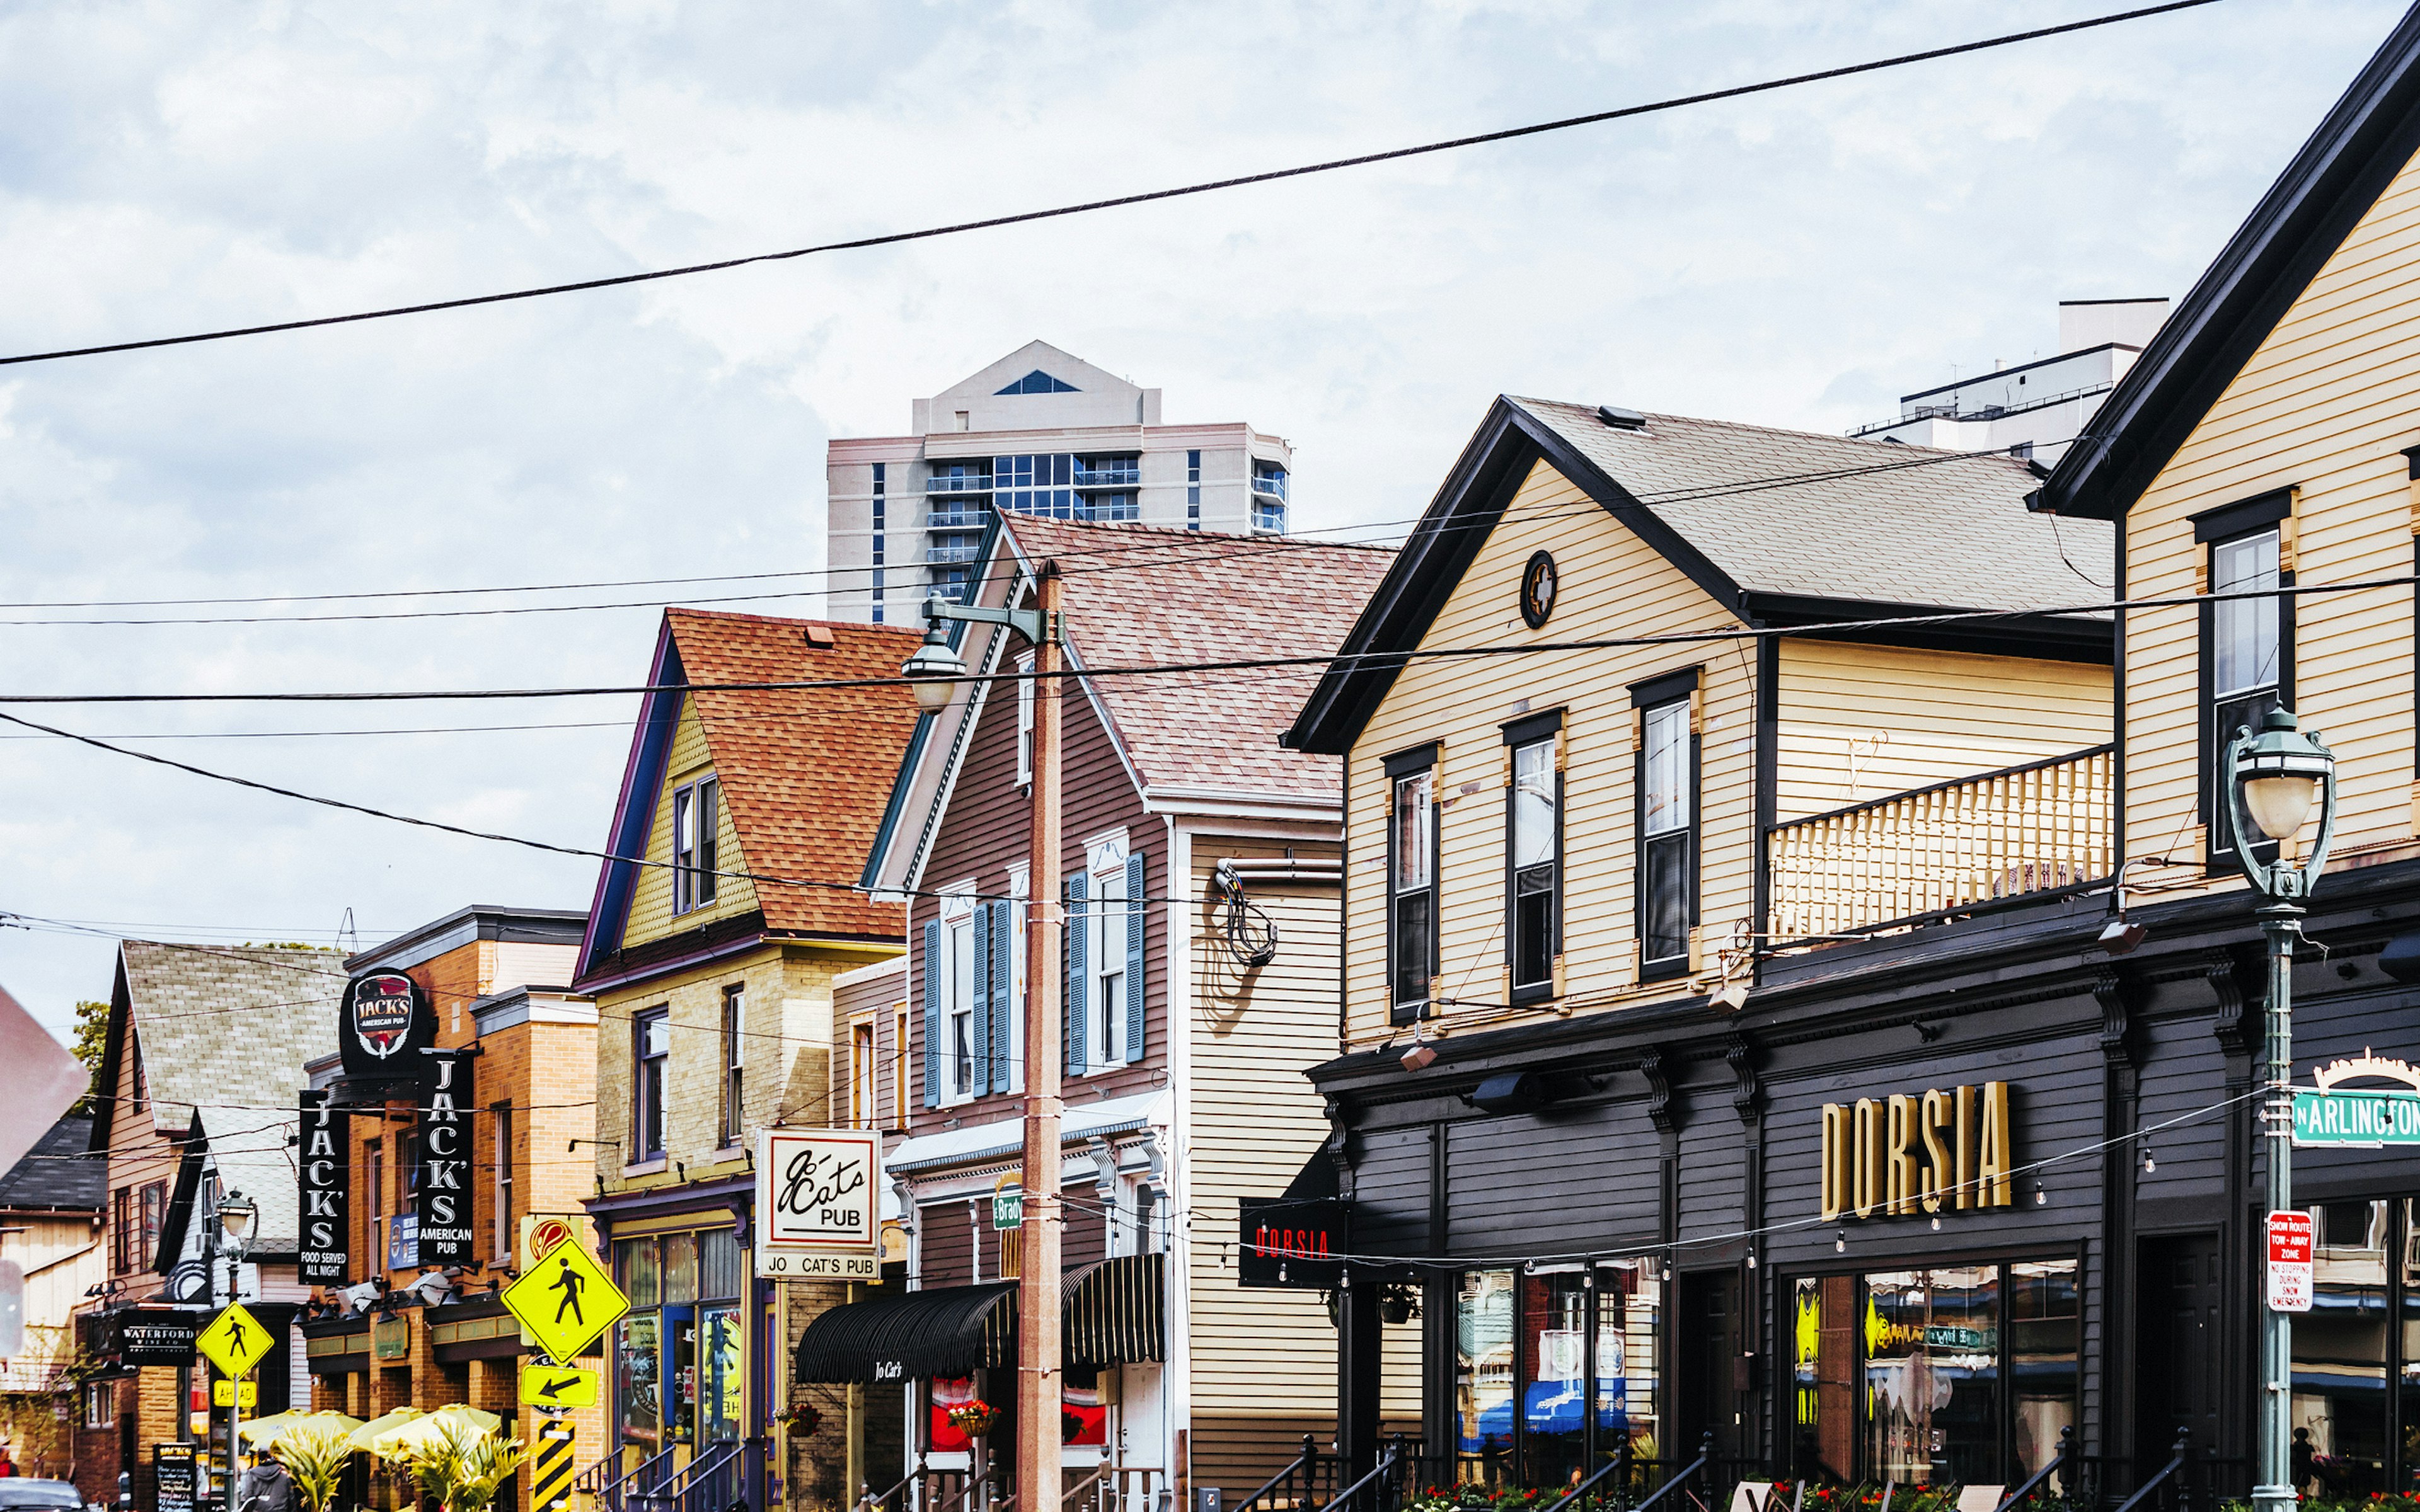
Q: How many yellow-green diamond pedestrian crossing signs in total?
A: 2